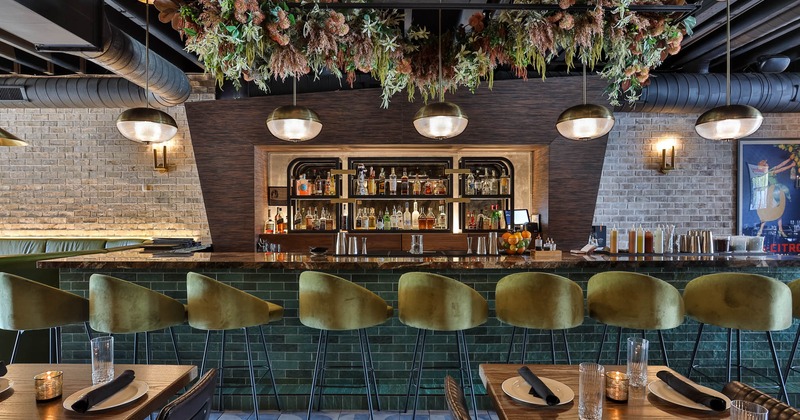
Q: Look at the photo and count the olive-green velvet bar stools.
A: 9